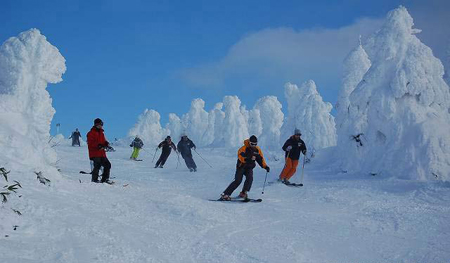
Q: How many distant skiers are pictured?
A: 4